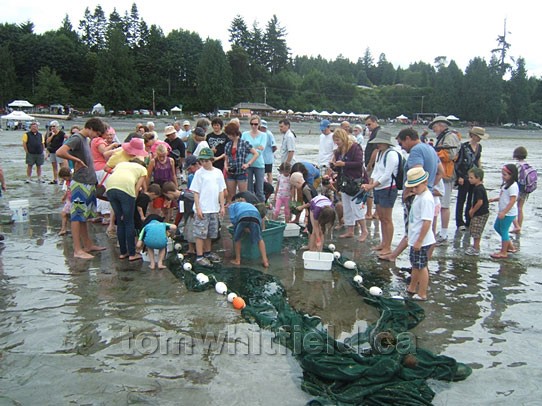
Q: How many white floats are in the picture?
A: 11